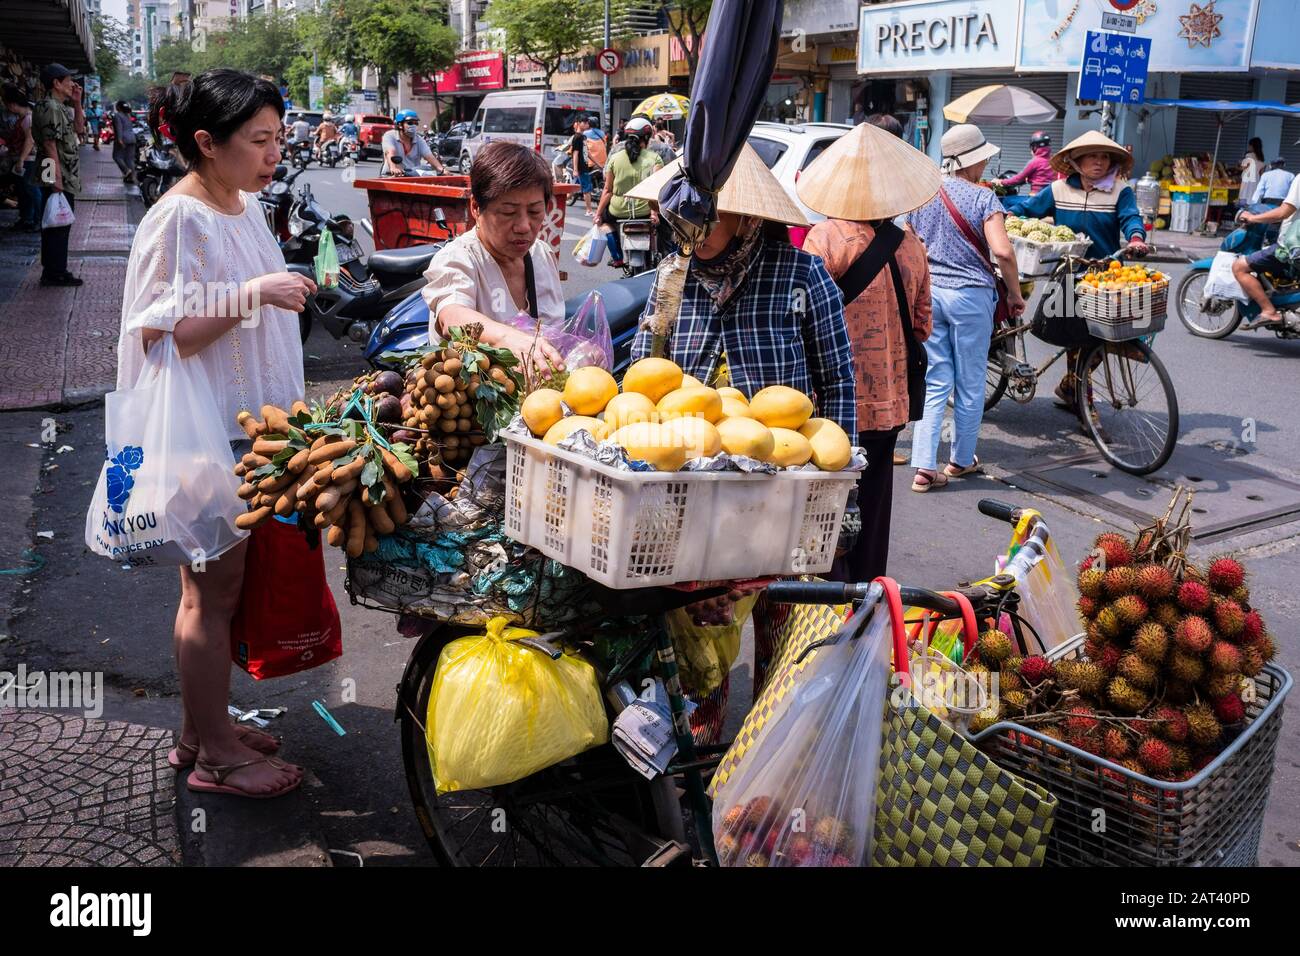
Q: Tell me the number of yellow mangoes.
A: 15